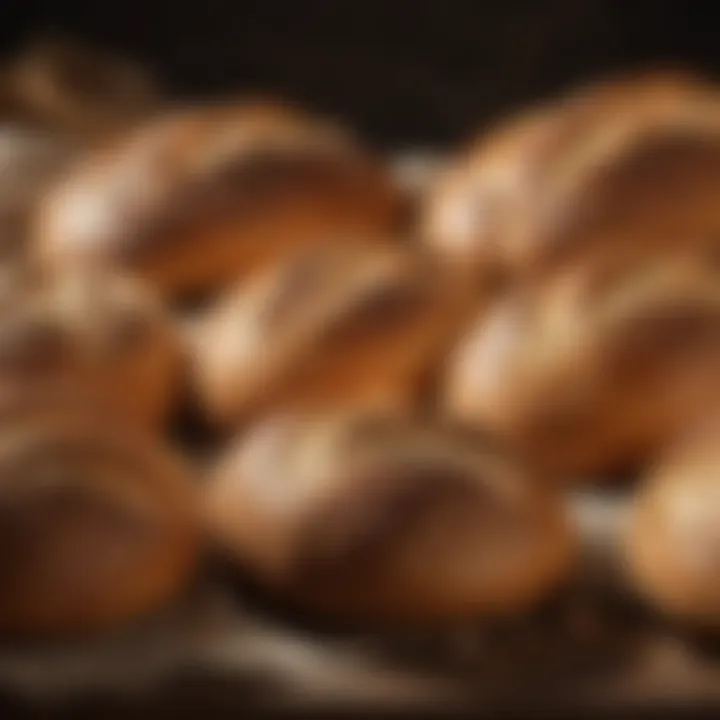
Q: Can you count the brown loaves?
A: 8